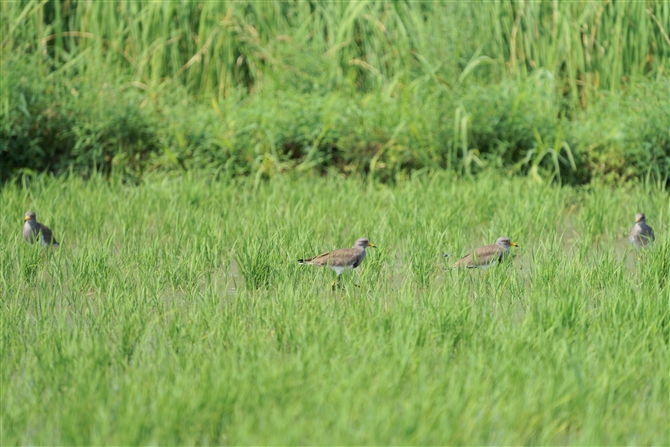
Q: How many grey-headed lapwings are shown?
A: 4